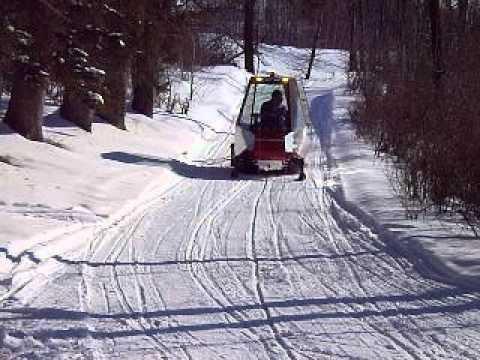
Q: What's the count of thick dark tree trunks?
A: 4